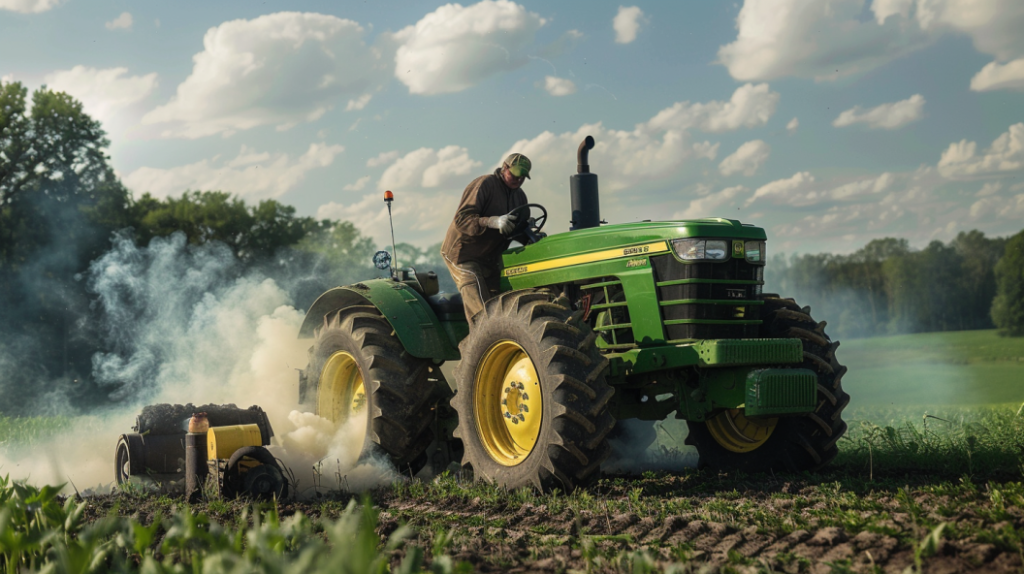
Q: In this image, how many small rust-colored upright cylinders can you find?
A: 1